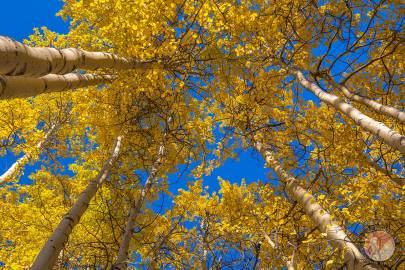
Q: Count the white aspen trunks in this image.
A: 8